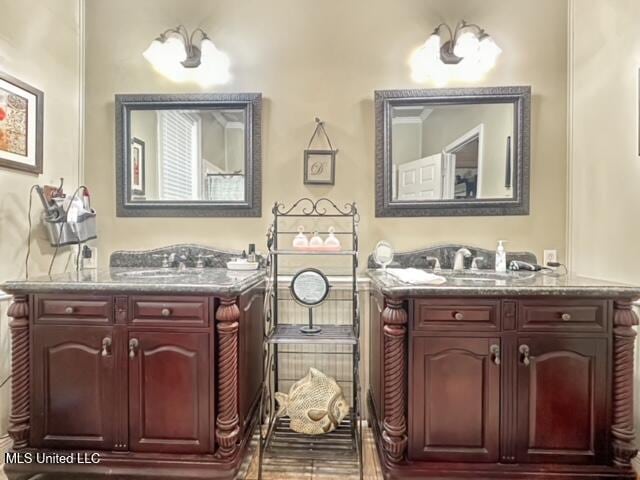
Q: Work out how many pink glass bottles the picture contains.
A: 3